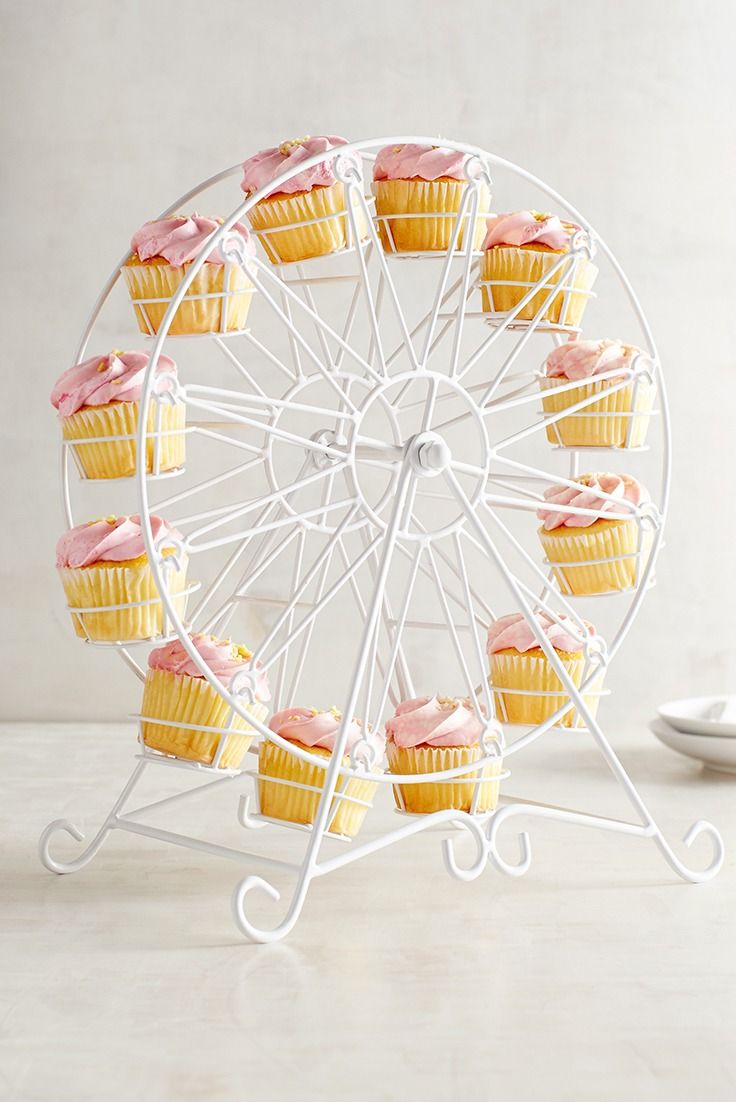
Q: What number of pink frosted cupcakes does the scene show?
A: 12